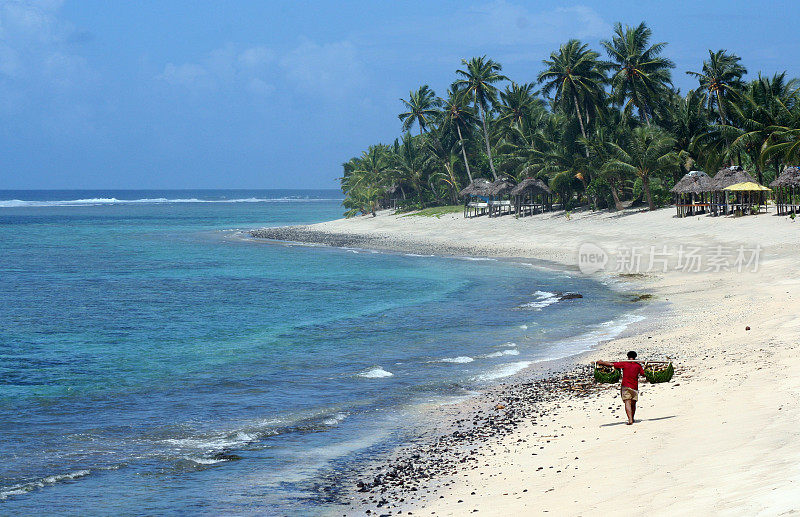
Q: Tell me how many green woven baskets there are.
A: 2